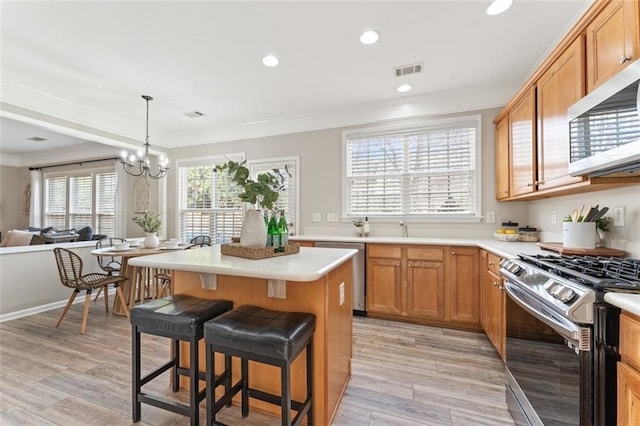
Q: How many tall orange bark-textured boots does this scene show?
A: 0